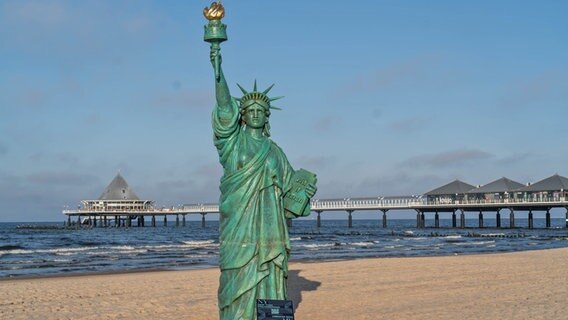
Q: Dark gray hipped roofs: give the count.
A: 3